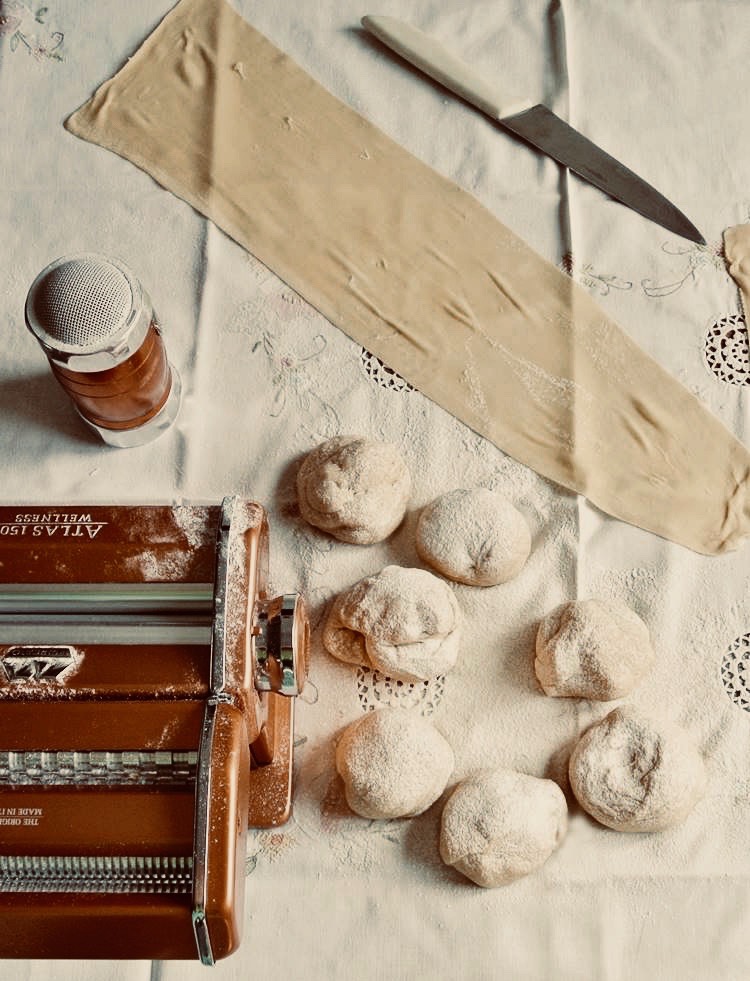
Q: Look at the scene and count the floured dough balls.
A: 7